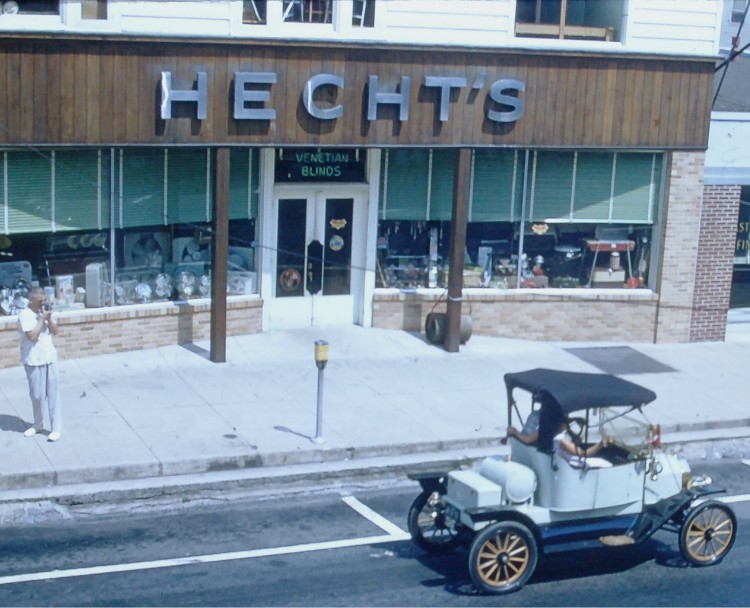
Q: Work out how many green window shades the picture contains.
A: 4